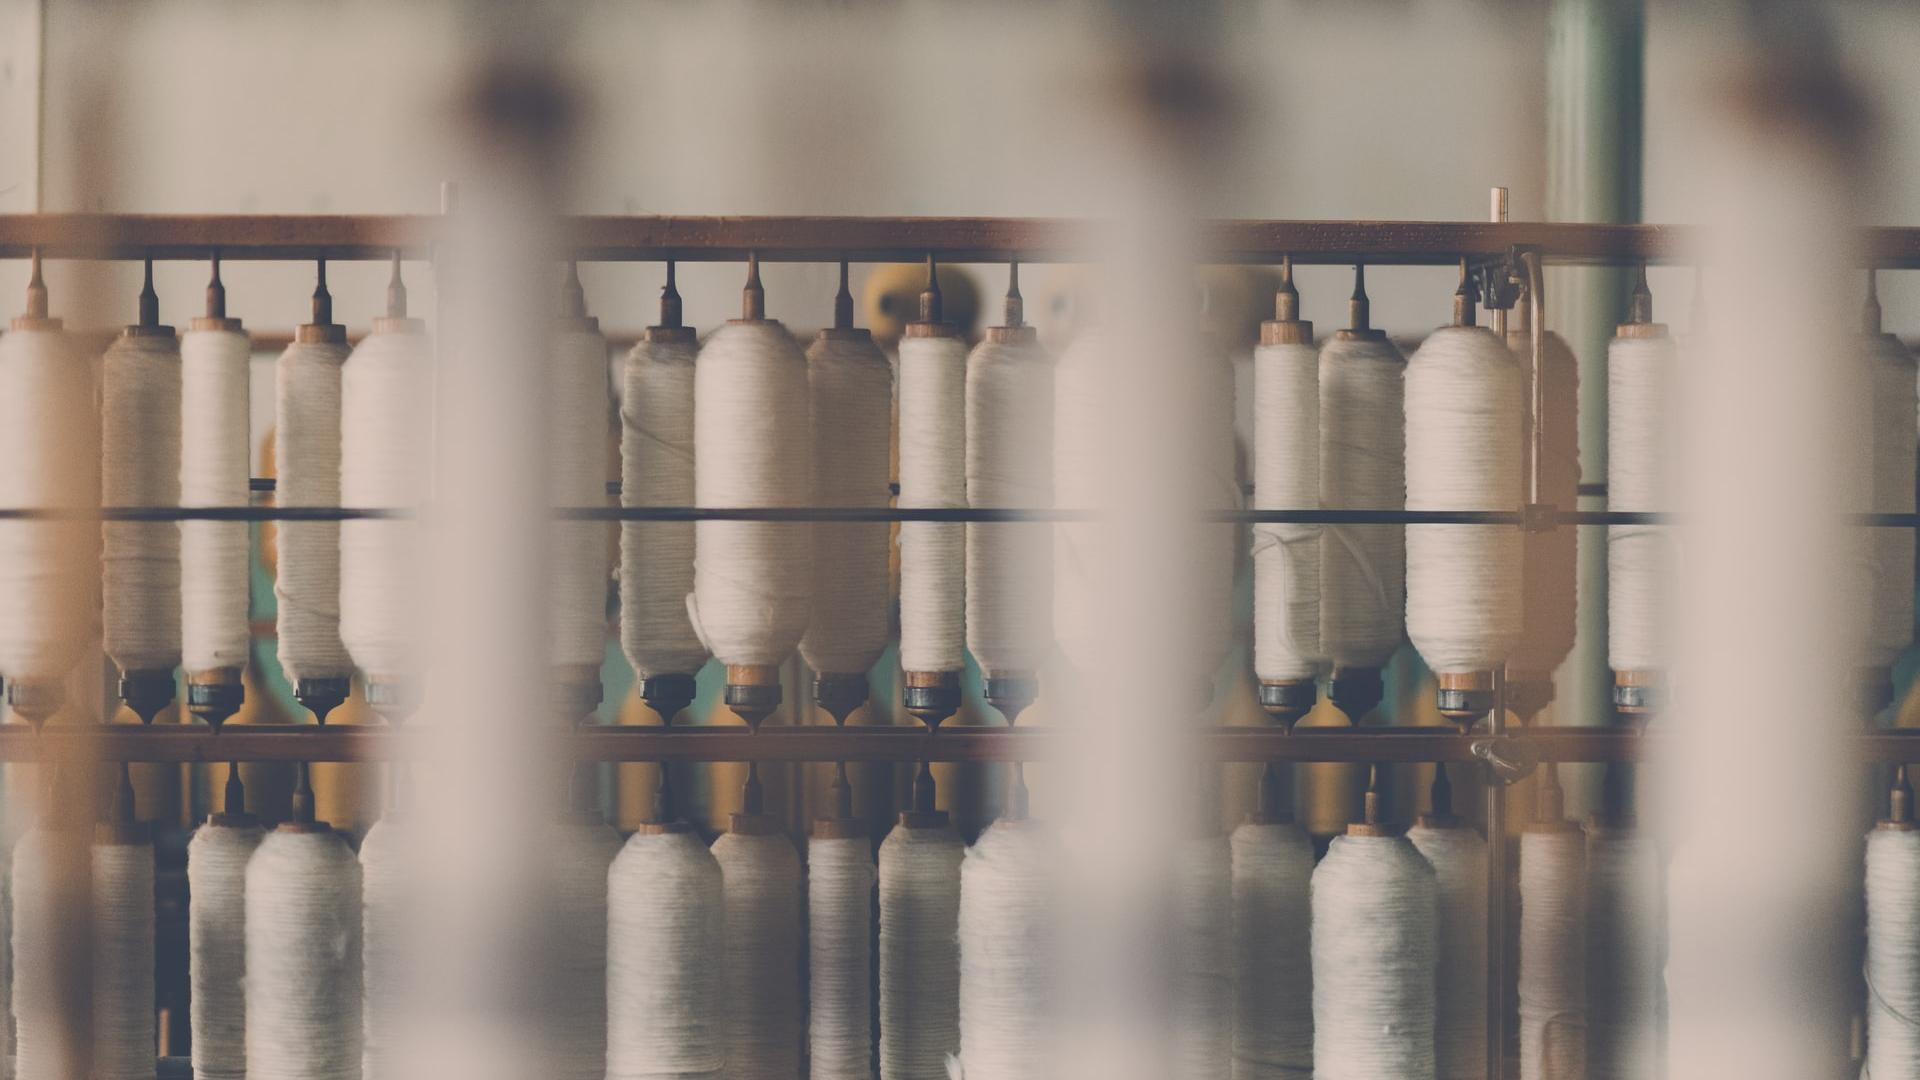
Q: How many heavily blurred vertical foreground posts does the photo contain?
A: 3